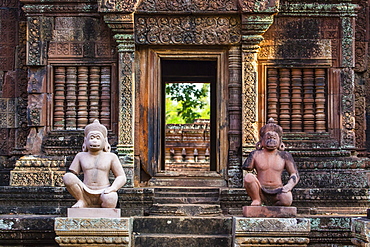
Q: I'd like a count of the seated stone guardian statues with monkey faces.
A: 2